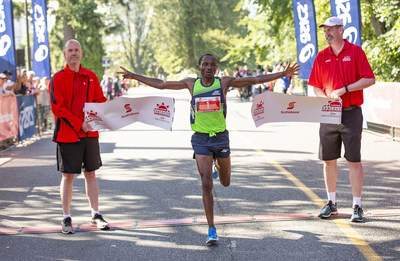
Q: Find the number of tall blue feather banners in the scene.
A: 4